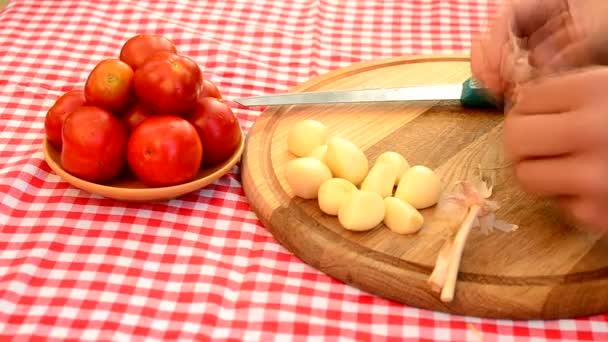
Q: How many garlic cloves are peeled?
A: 10